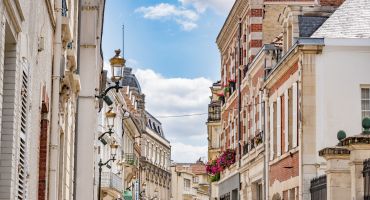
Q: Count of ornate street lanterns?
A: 3